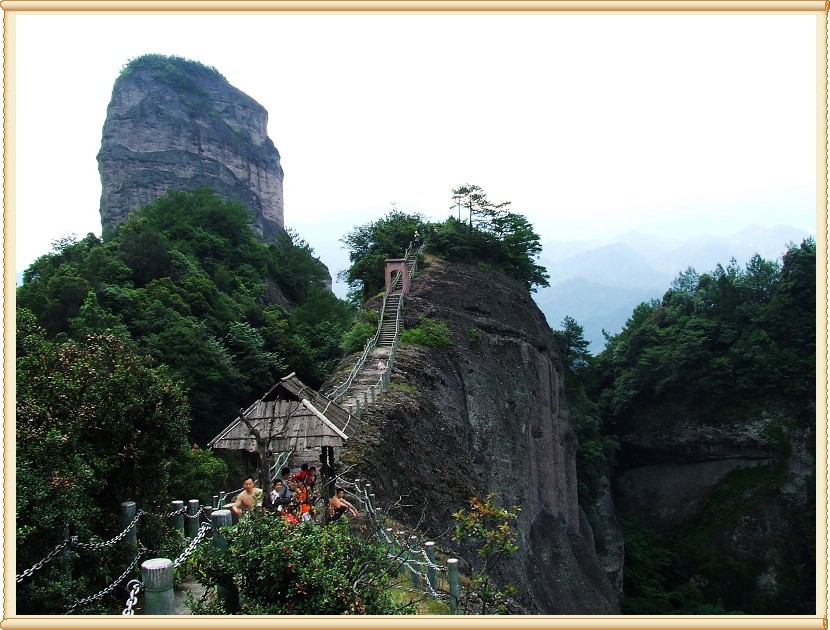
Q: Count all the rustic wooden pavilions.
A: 1